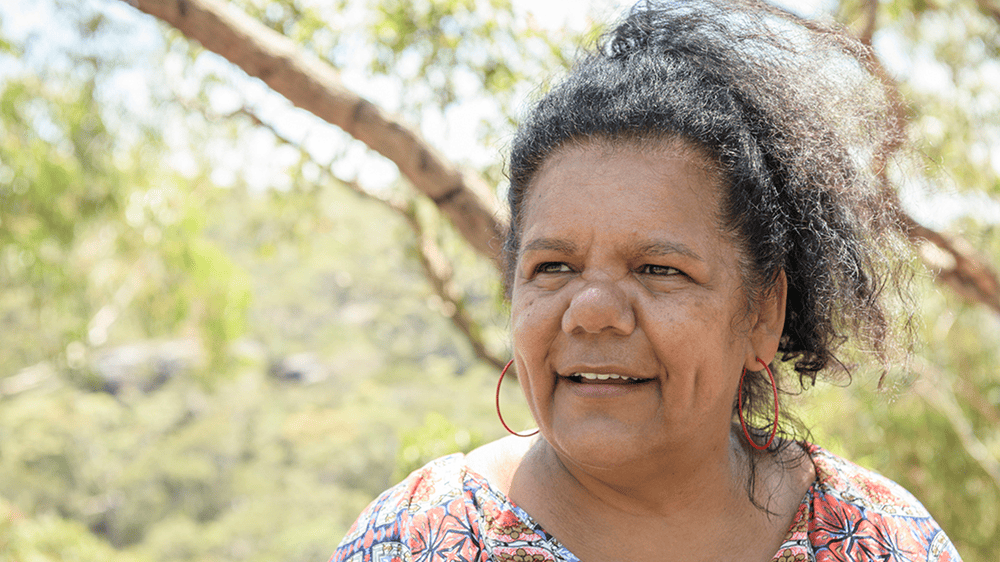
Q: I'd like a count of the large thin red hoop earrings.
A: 2